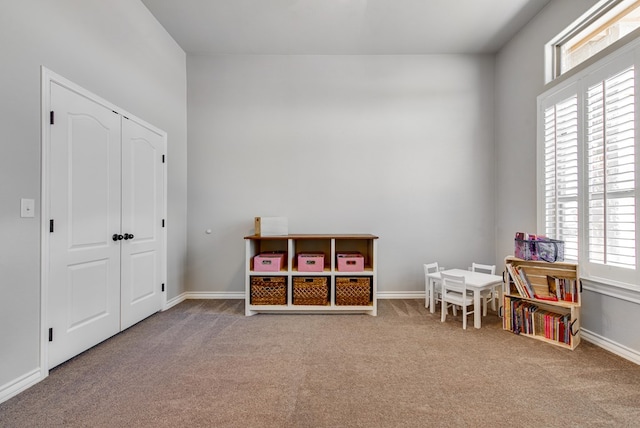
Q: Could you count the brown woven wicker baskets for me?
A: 3